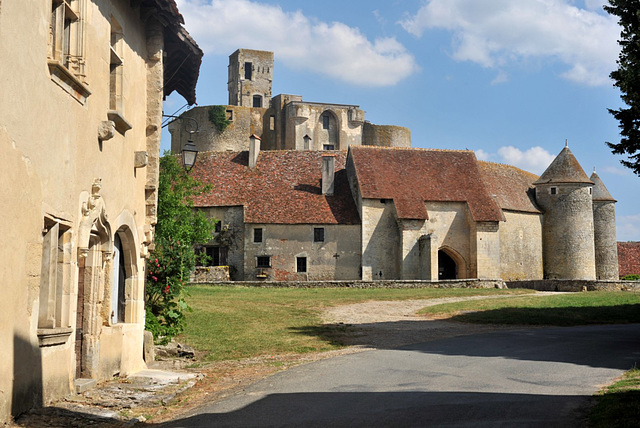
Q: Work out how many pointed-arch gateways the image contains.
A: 1